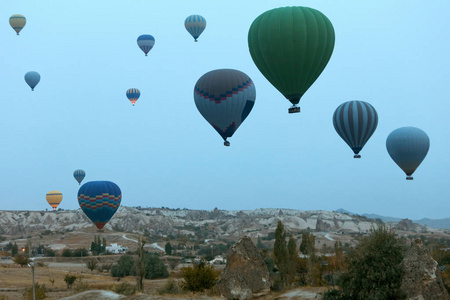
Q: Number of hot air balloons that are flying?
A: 12